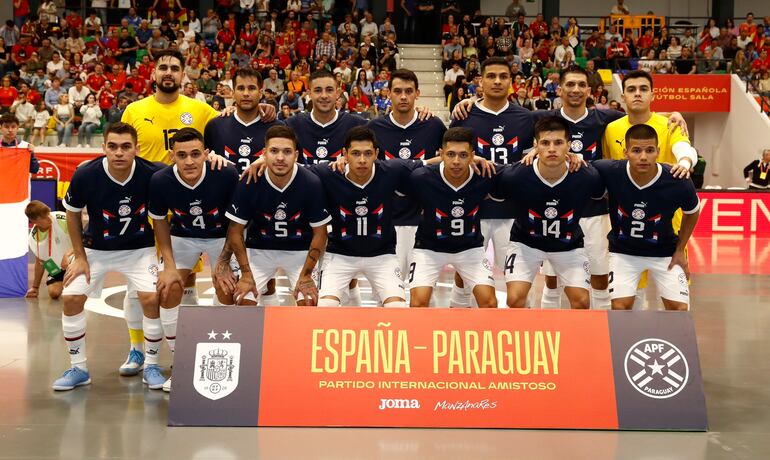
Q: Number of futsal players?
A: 14